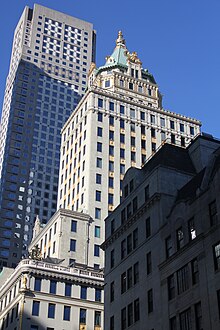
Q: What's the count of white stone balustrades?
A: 1